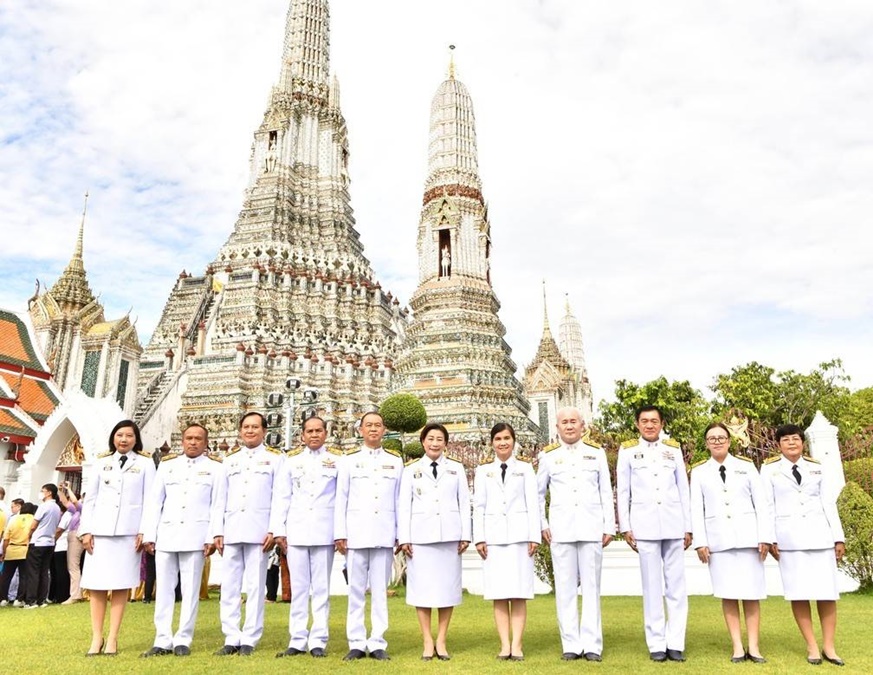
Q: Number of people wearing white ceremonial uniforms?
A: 11